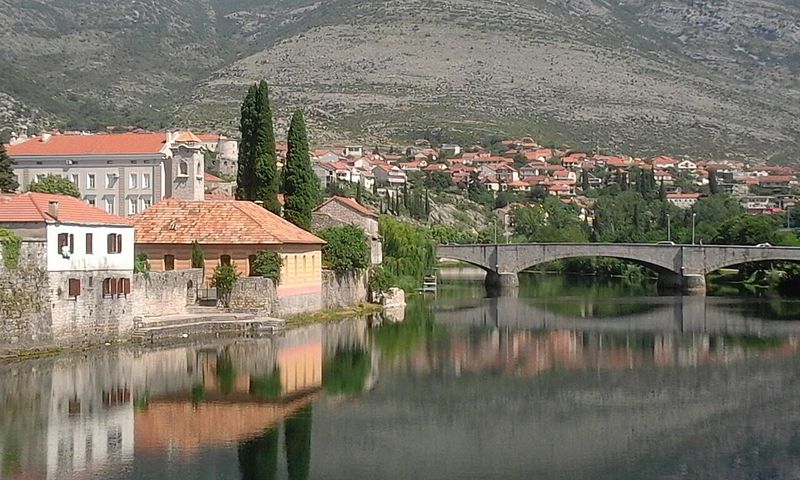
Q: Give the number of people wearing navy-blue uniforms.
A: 0